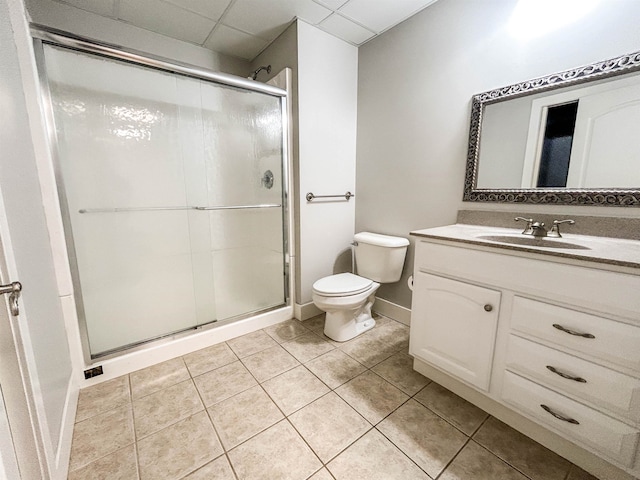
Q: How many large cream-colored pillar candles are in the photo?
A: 0